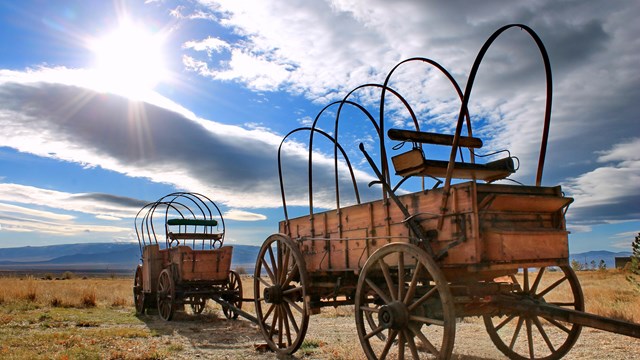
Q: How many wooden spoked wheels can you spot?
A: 8